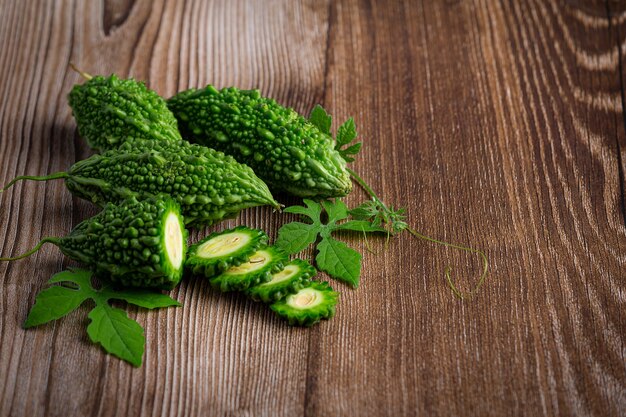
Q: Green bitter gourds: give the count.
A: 4